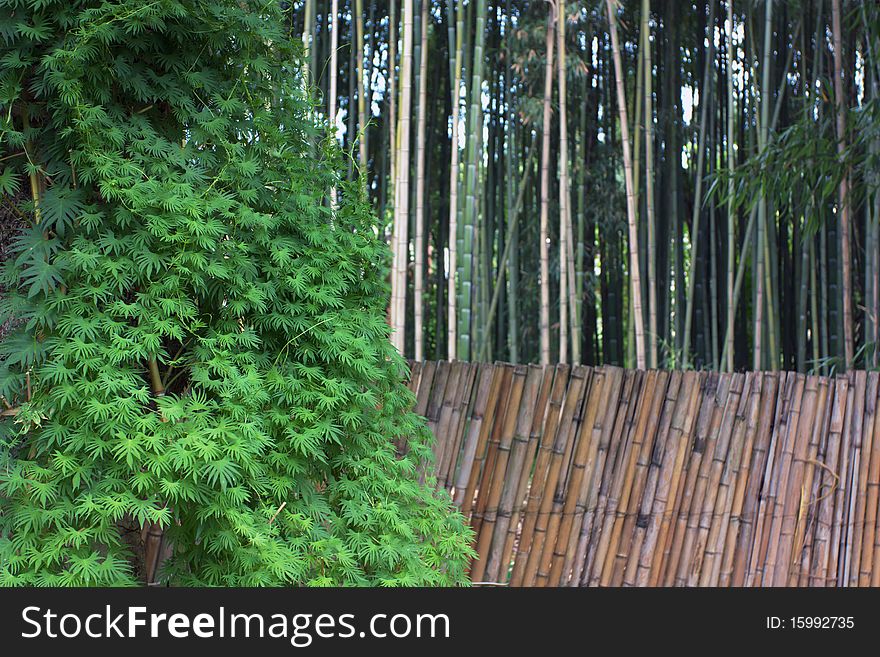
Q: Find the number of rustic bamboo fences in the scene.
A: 1